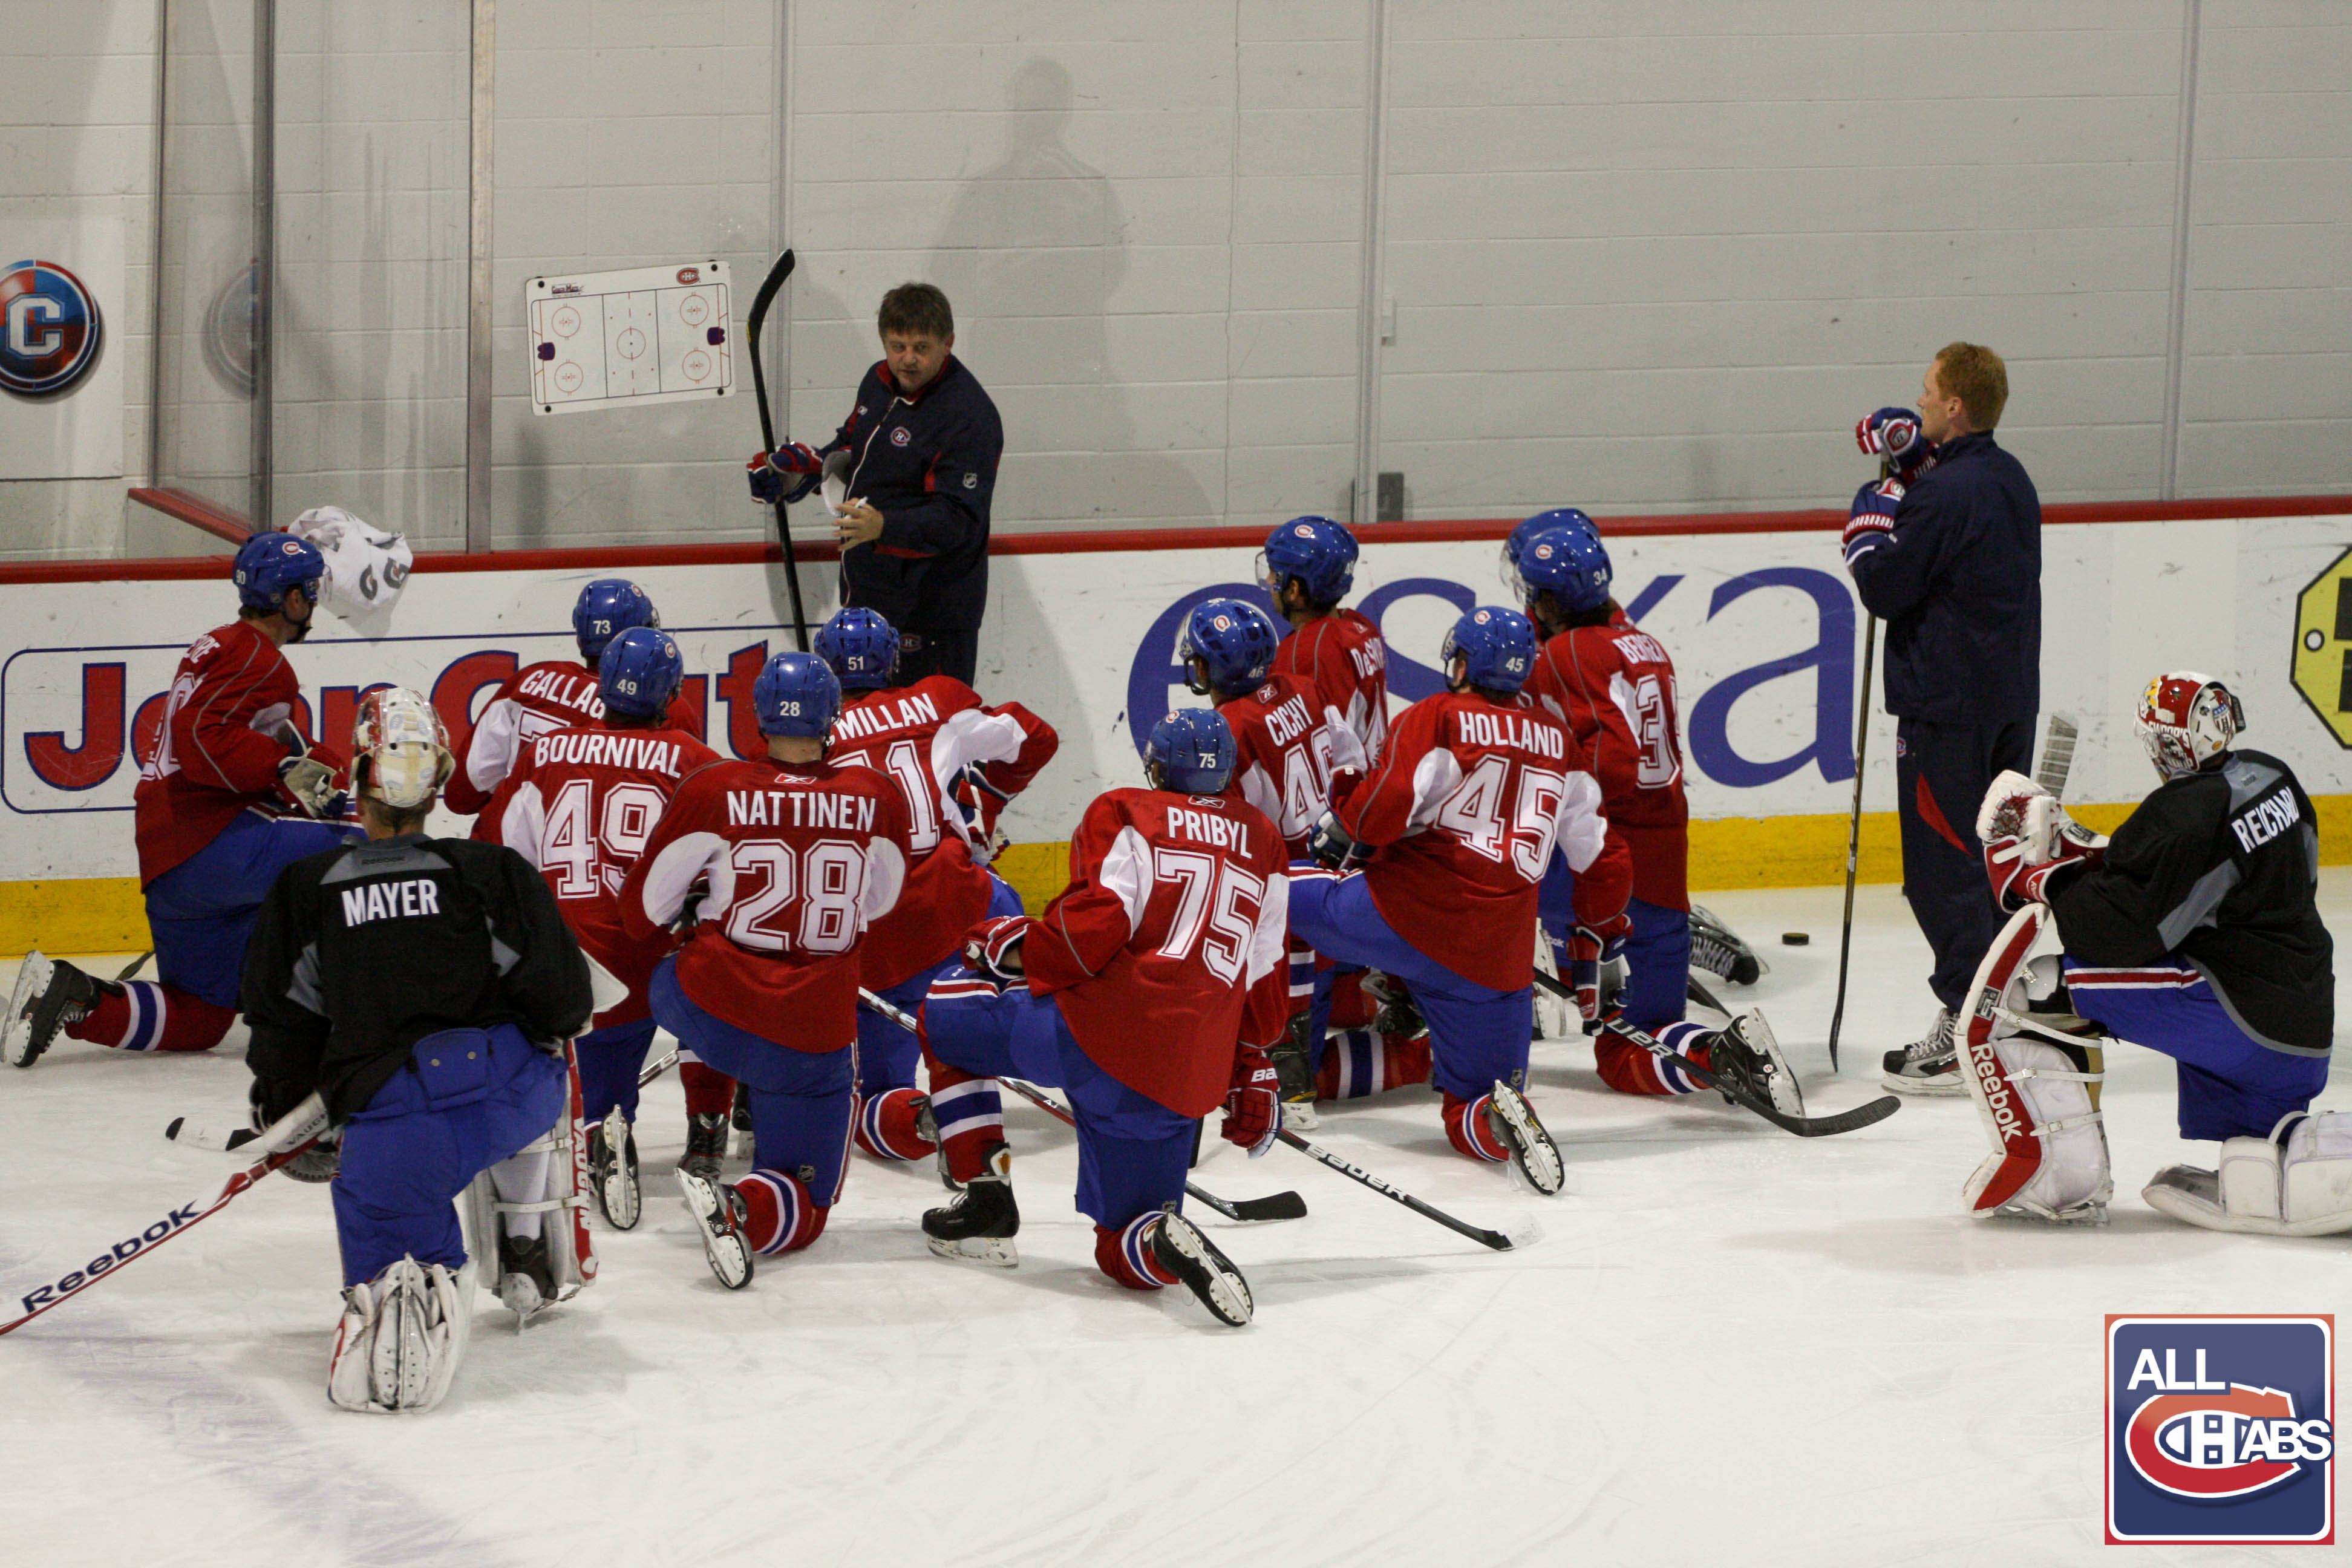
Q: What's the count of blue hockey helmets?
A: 11